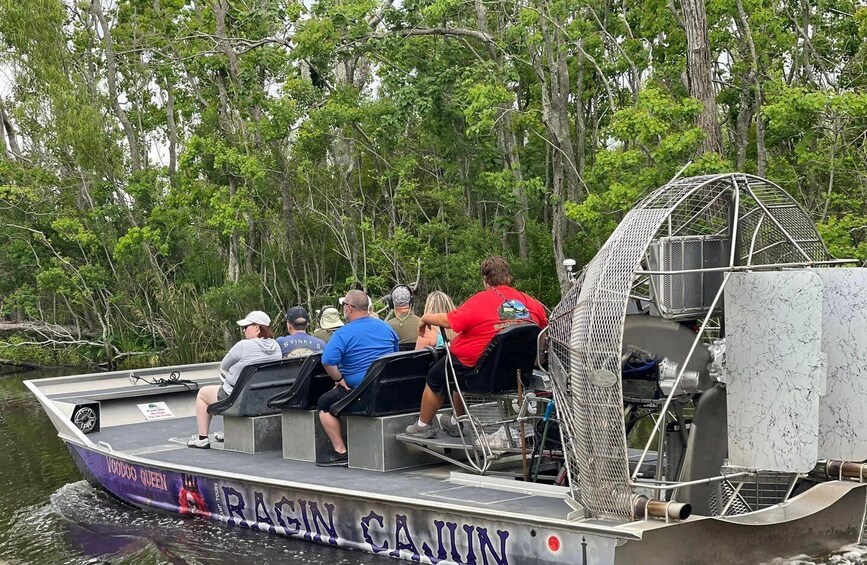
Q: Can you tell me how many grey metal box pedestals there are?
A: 3